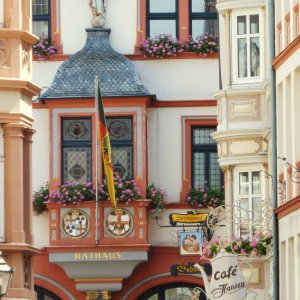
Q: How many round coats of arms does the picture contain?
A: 2